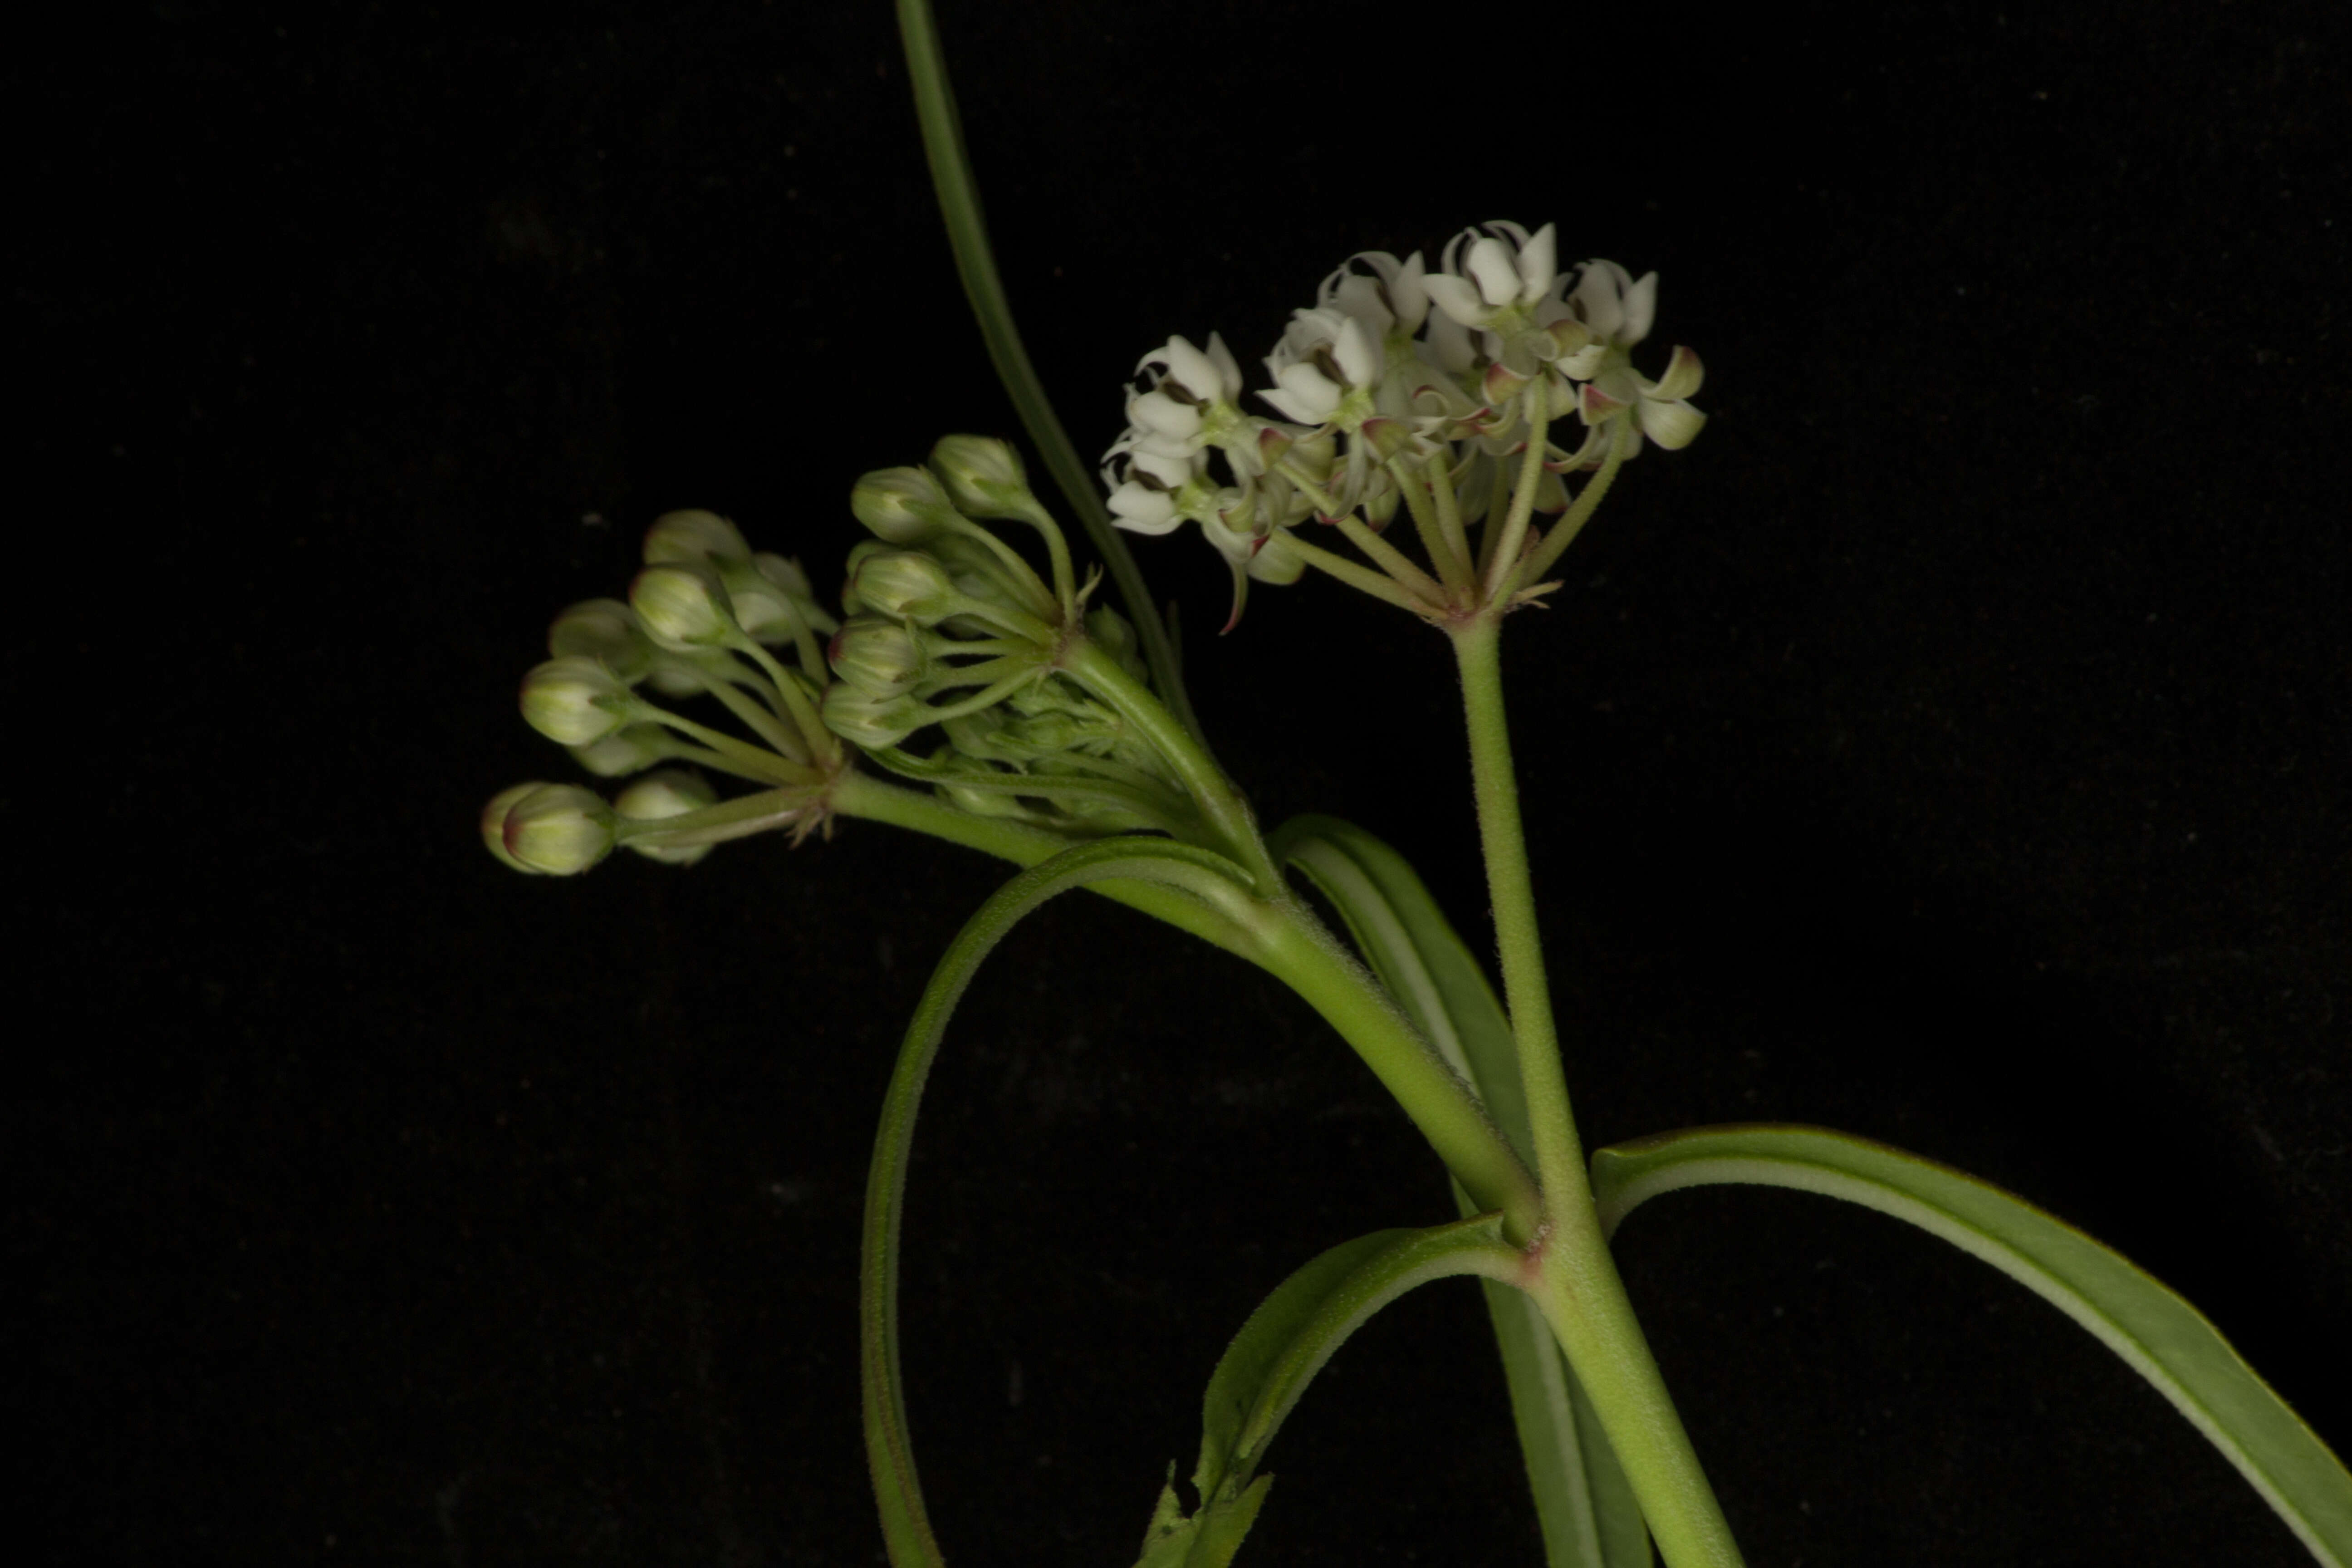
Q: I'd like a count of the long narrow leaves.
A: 5